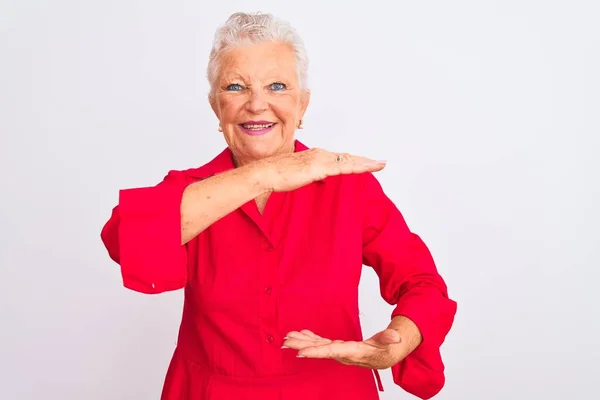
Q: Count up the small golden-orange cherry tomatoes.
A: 0